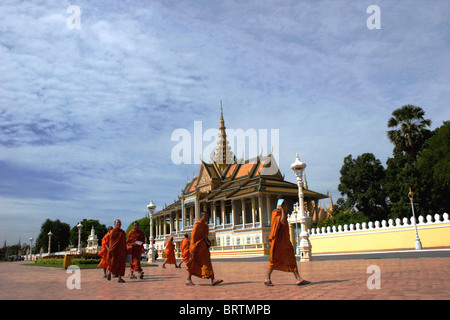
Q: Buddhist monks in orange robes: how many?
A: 7